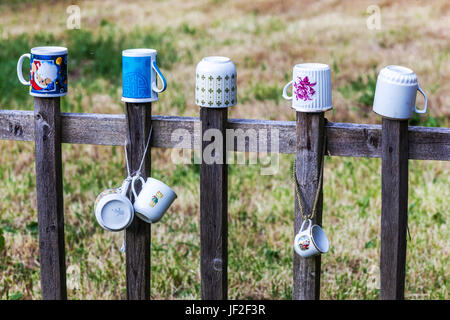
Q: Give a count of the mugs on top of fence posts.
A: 5